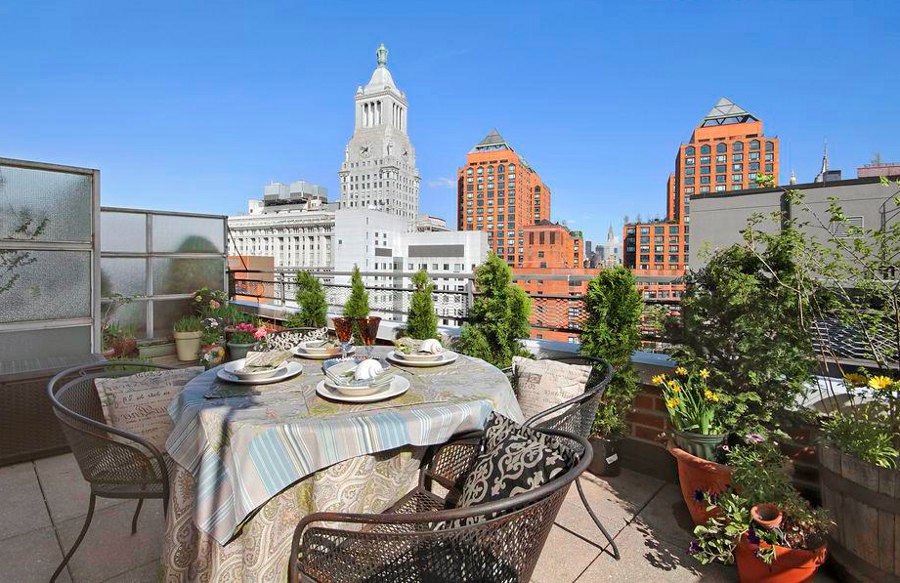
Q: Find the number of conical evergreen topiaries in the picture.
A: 5